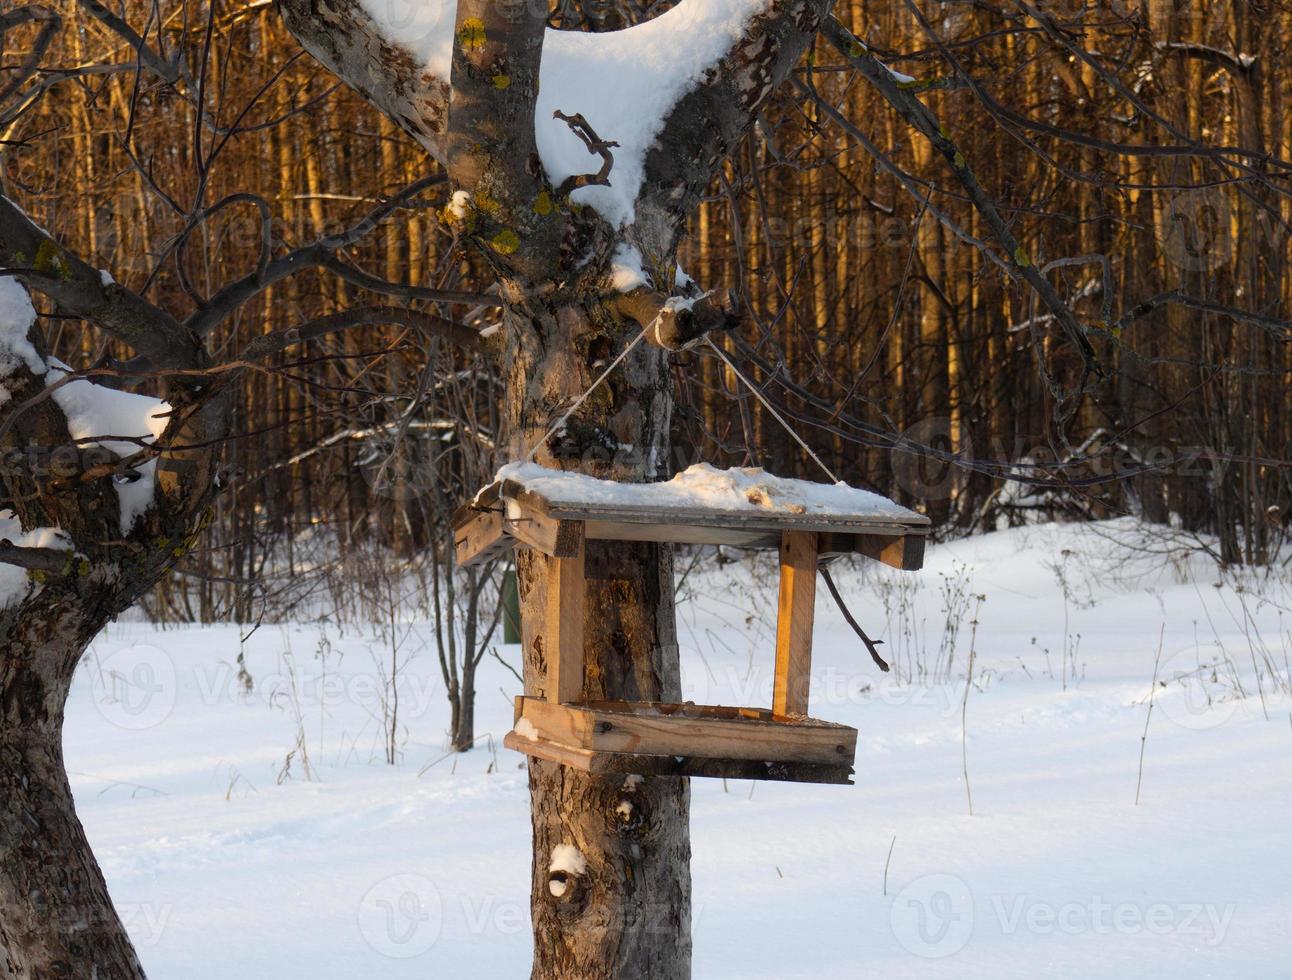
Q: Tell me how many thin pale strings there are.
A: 2